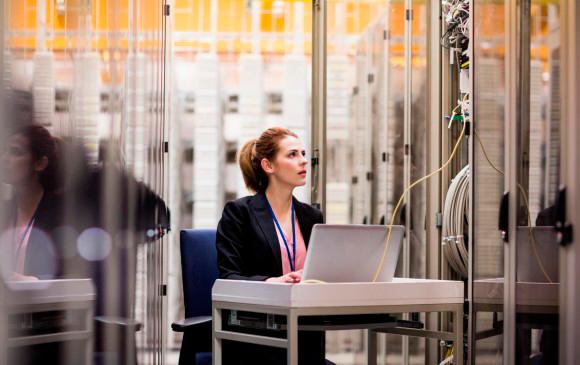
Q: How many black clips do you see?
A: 11